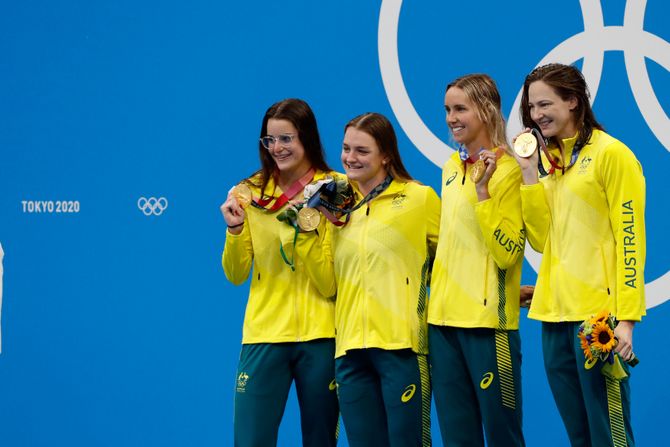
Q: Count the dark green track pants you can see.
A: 4